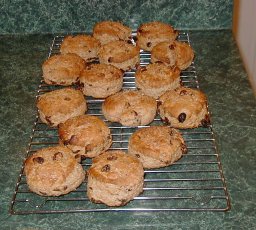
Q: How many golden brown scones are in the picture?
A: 15